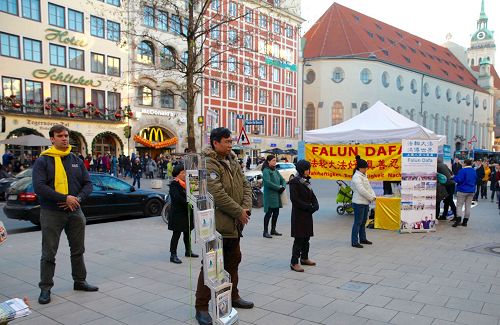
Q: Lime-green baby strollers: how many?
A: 1